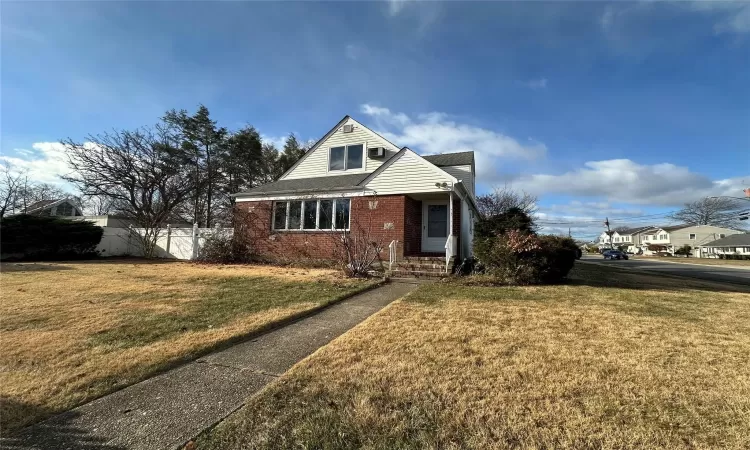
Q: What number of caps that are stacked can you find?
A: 0